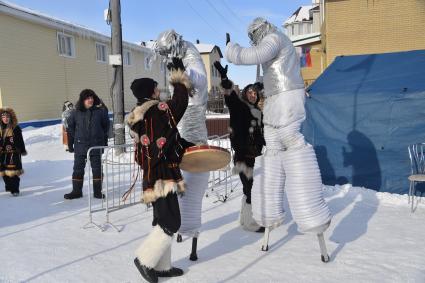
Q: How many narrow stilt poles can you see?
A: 4